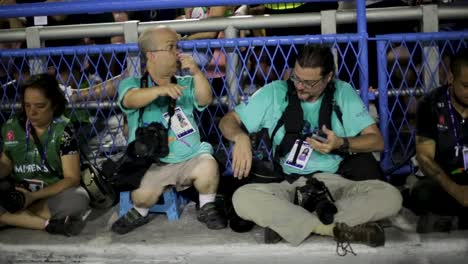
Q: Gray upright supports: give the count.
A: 5